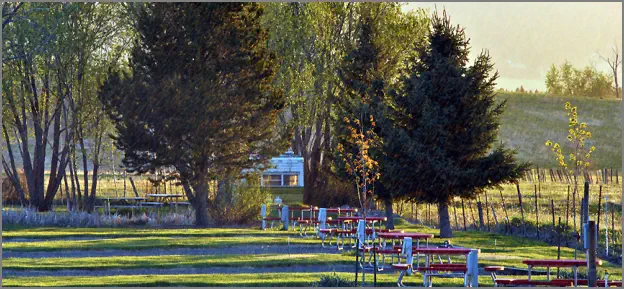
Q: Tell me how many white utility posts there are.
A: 6